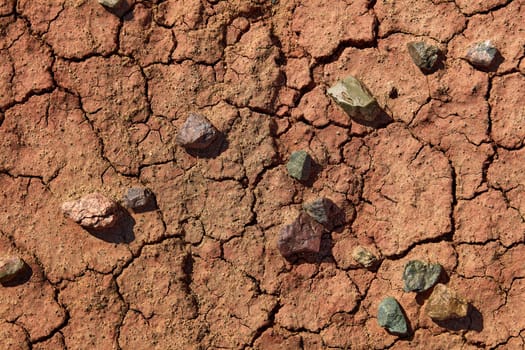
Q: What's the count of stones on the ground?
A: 15